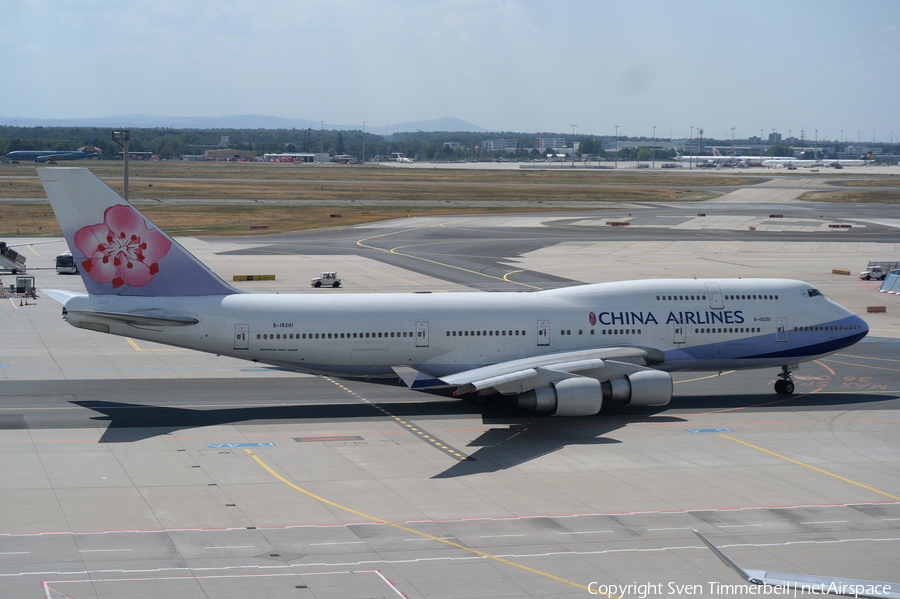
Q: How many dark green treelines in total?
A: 1